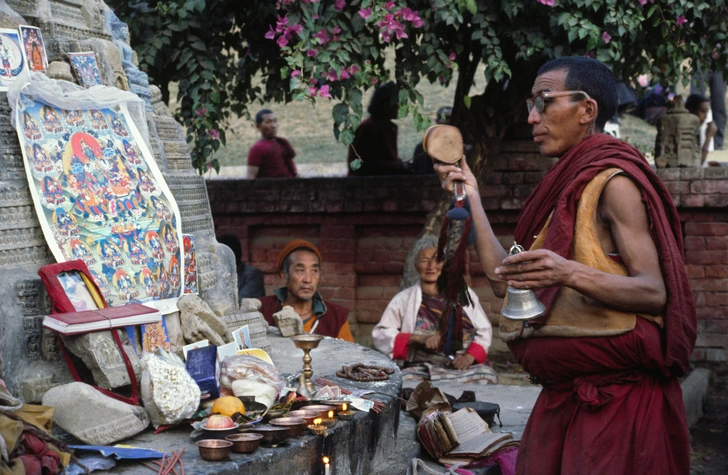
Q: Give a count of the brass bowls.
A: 7